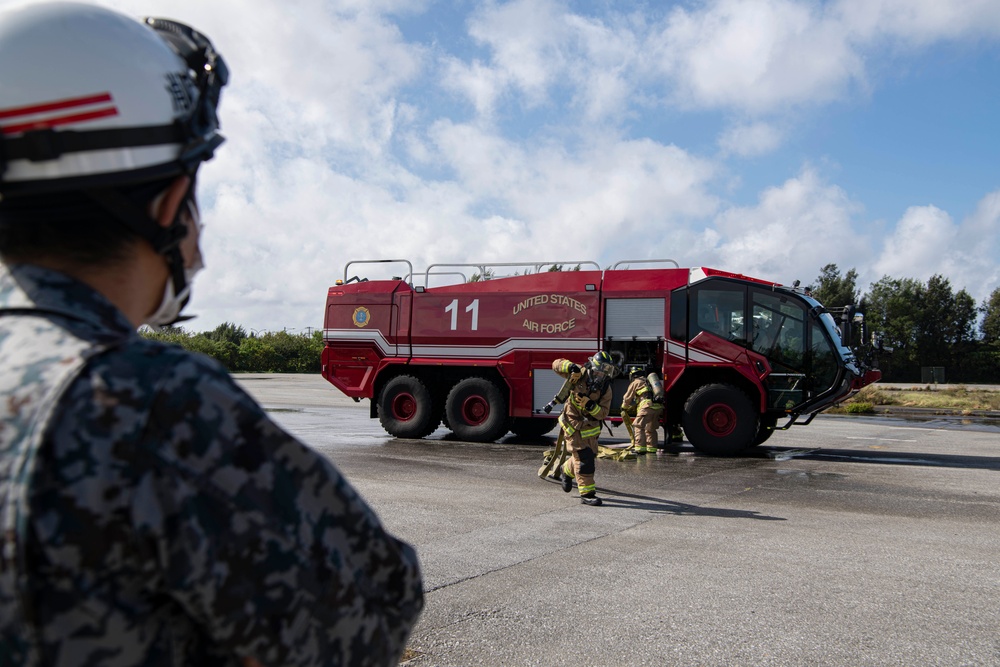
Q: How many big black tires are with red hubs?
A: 3